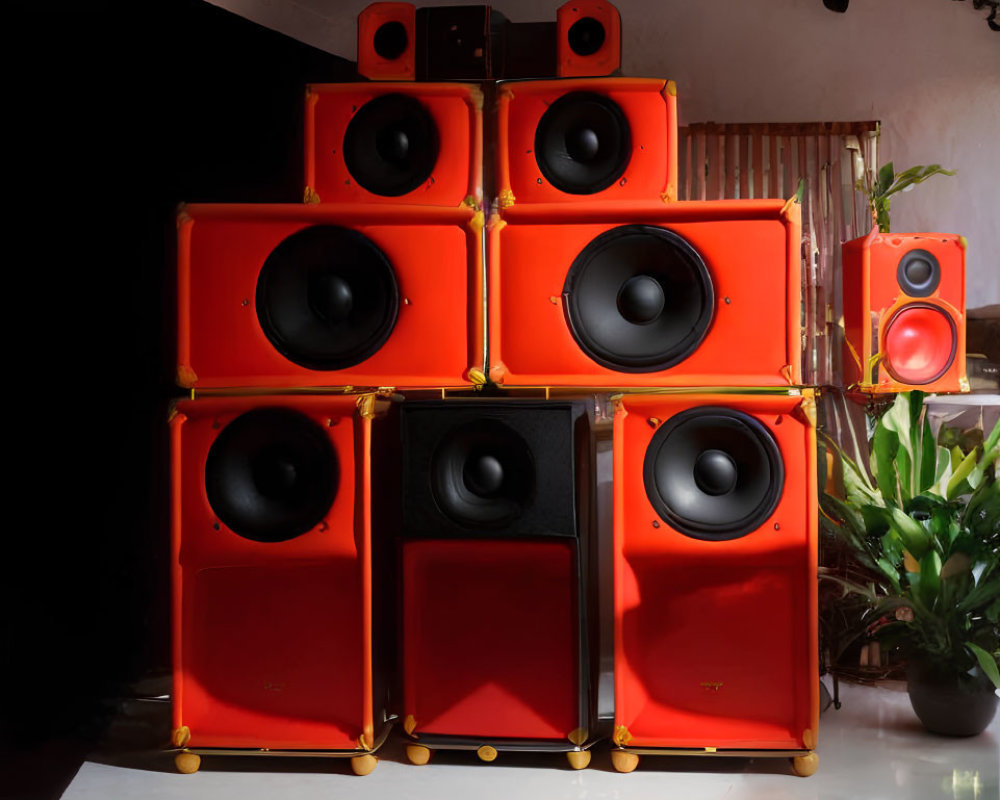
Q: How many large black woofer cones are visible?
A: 7